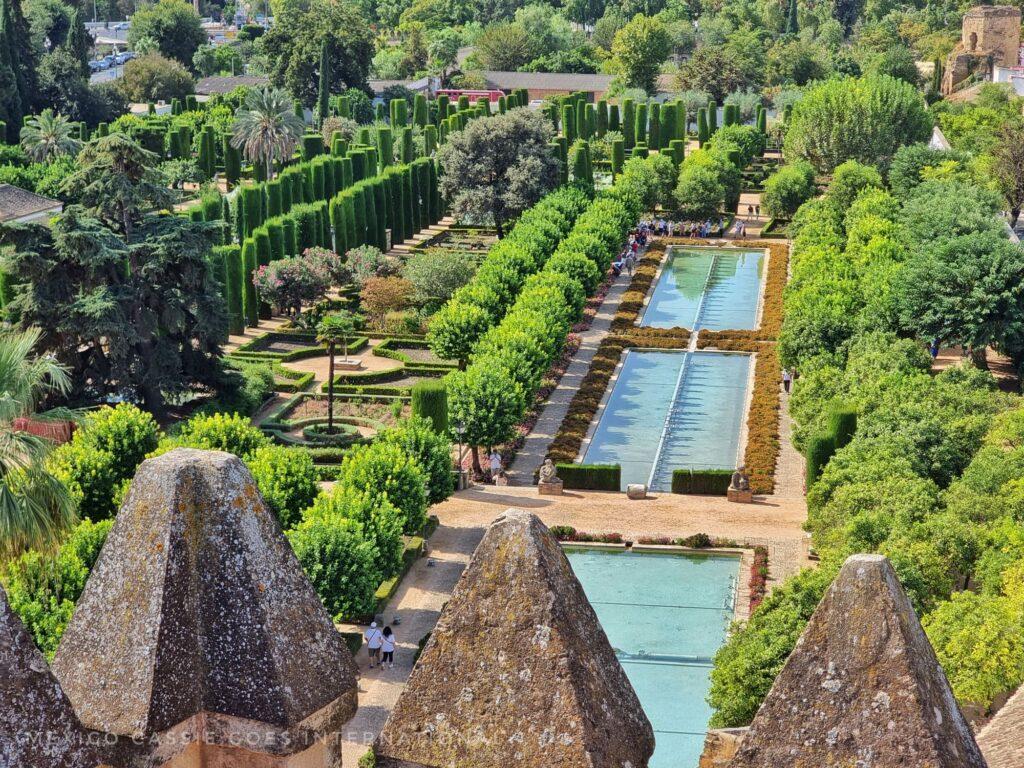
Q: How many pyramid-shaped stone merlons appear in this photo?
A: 4